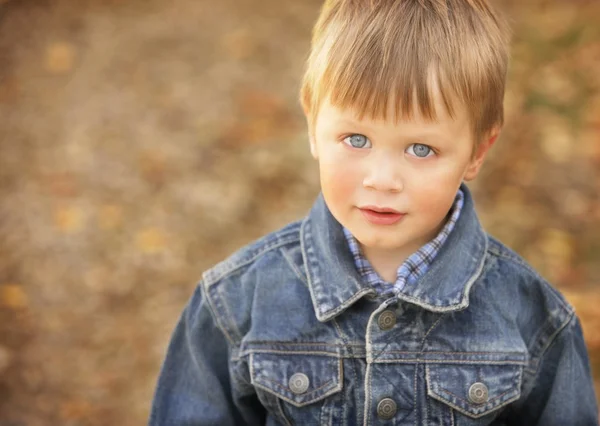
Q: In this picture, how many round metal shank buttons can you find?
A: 4